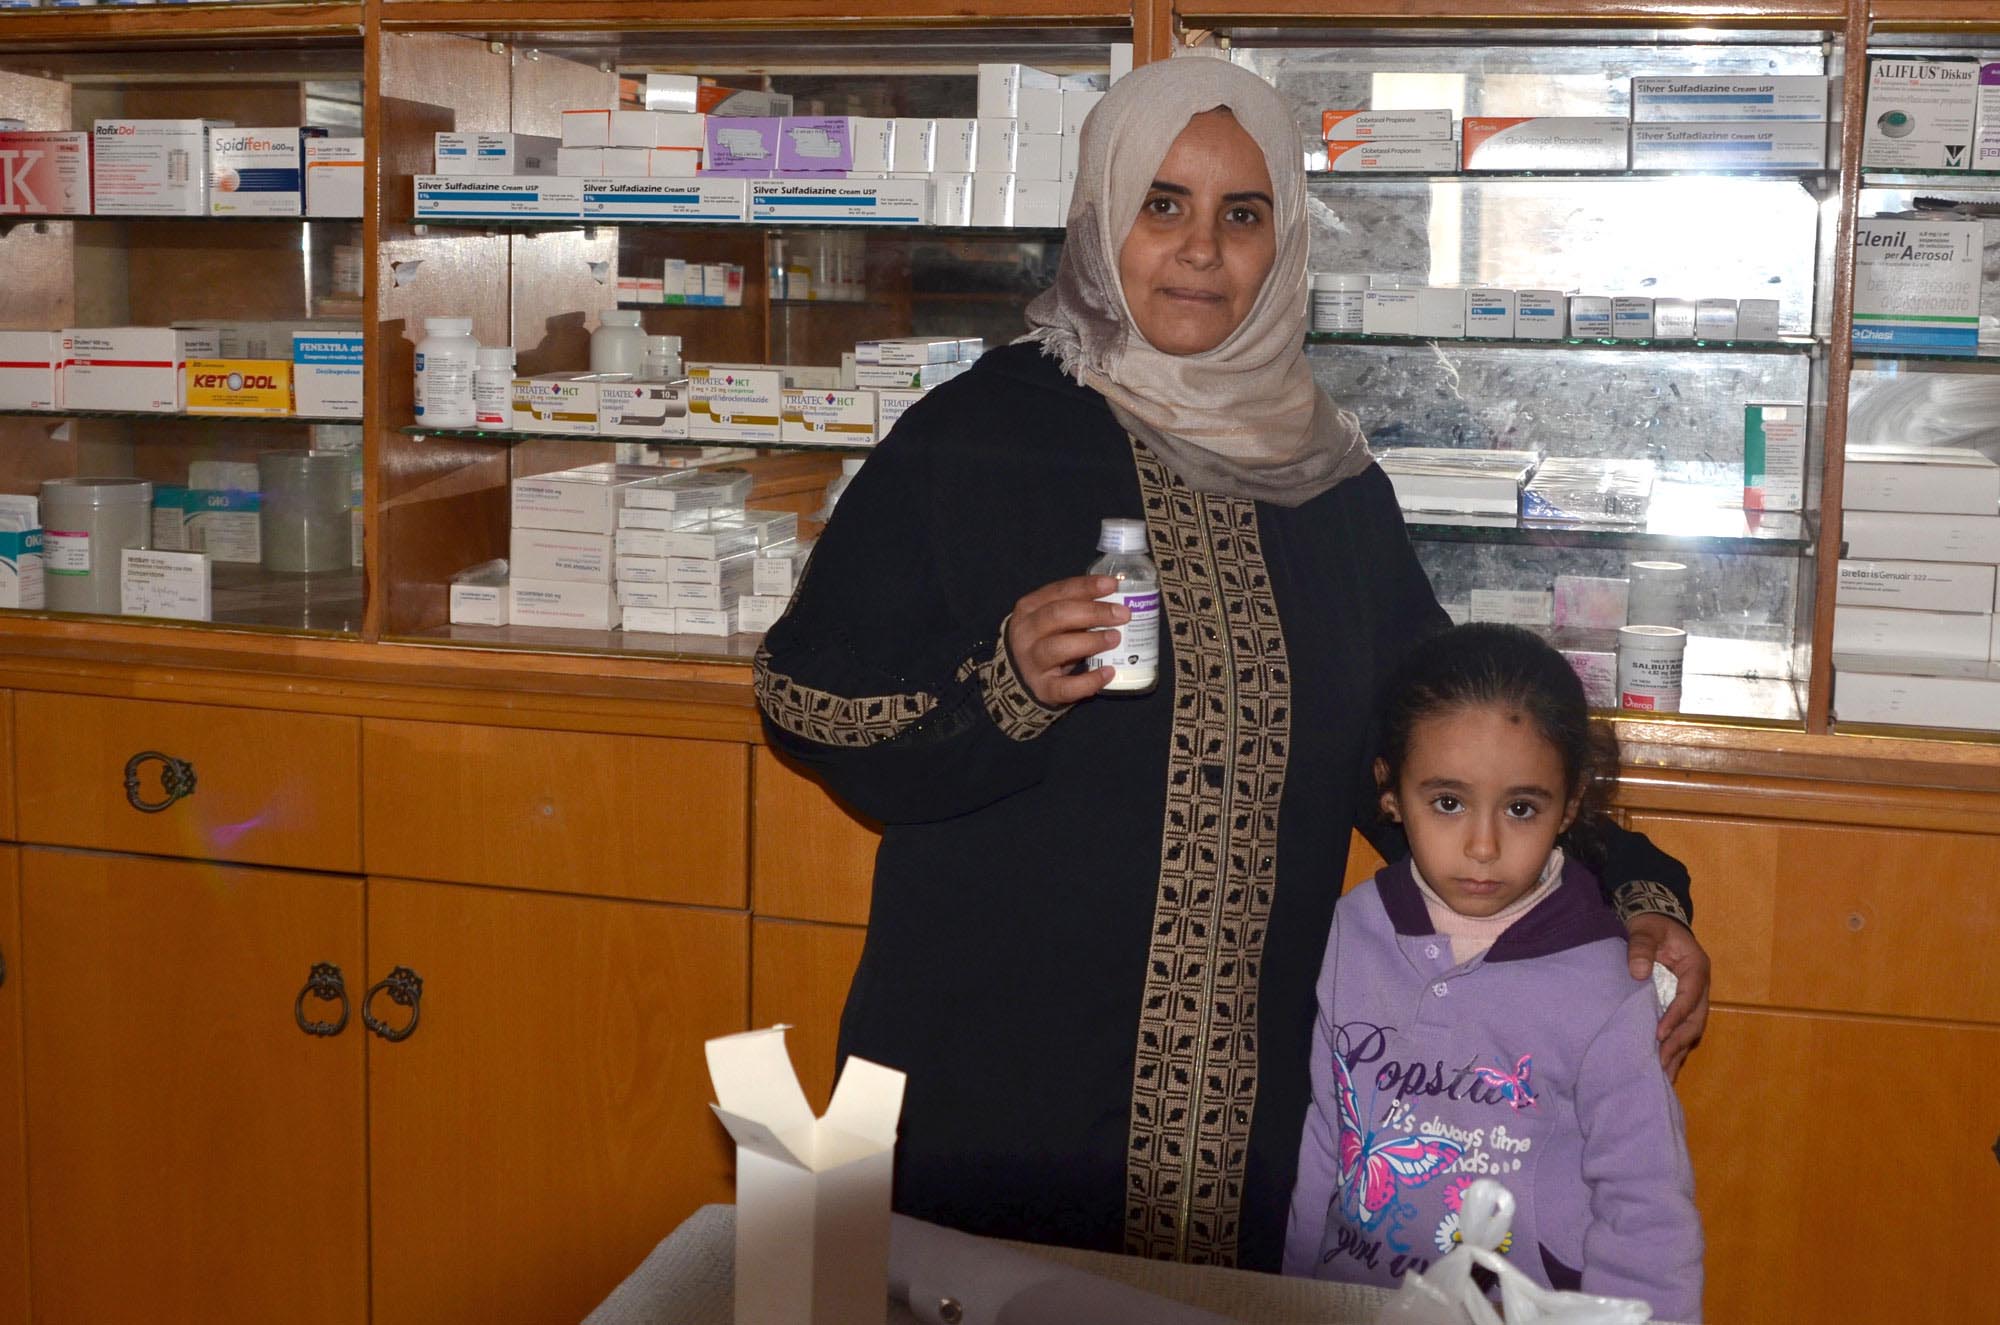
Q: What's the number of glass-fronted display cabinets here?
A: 4